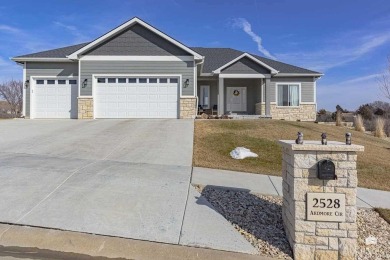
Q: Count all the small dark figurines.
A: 3